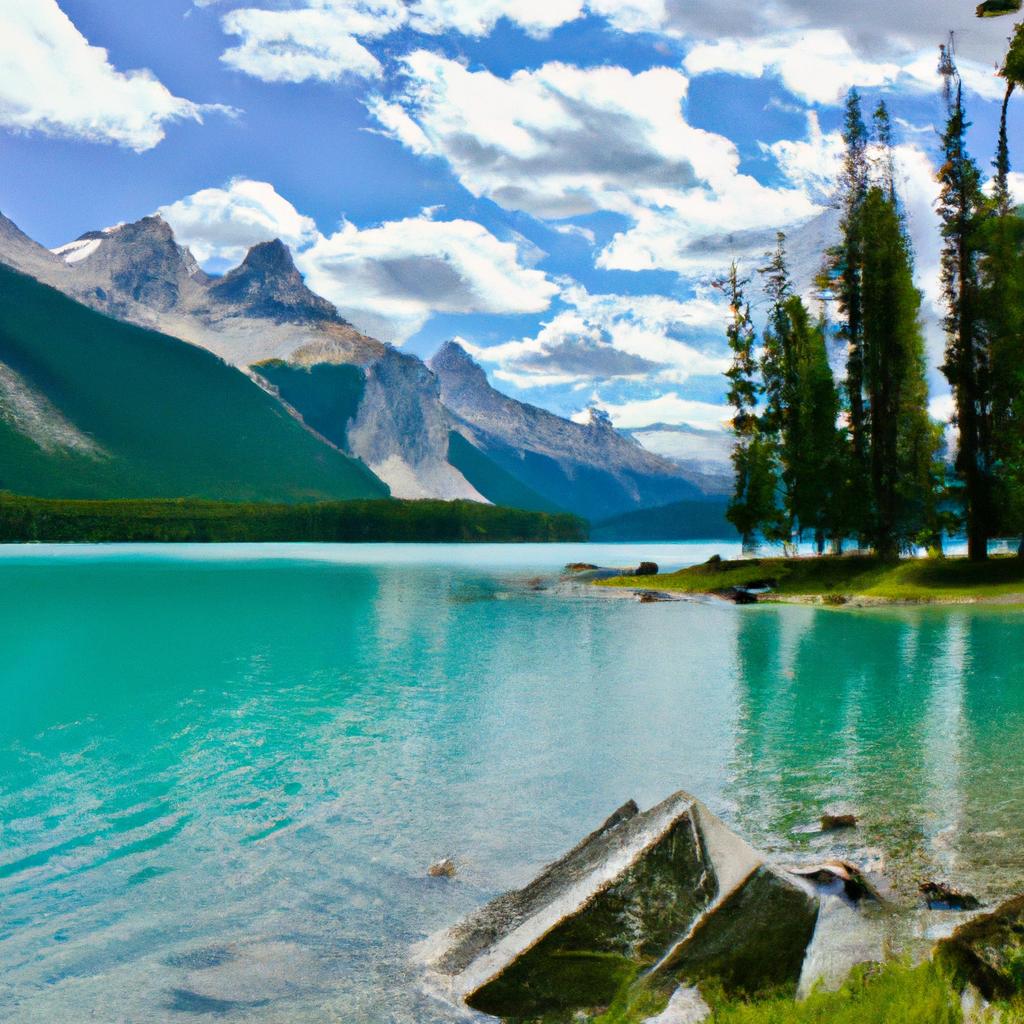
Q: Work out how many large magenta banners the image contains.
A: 0